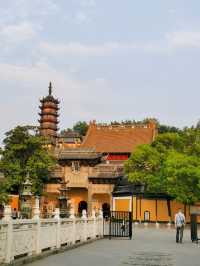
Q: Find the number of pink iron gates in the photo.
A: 0